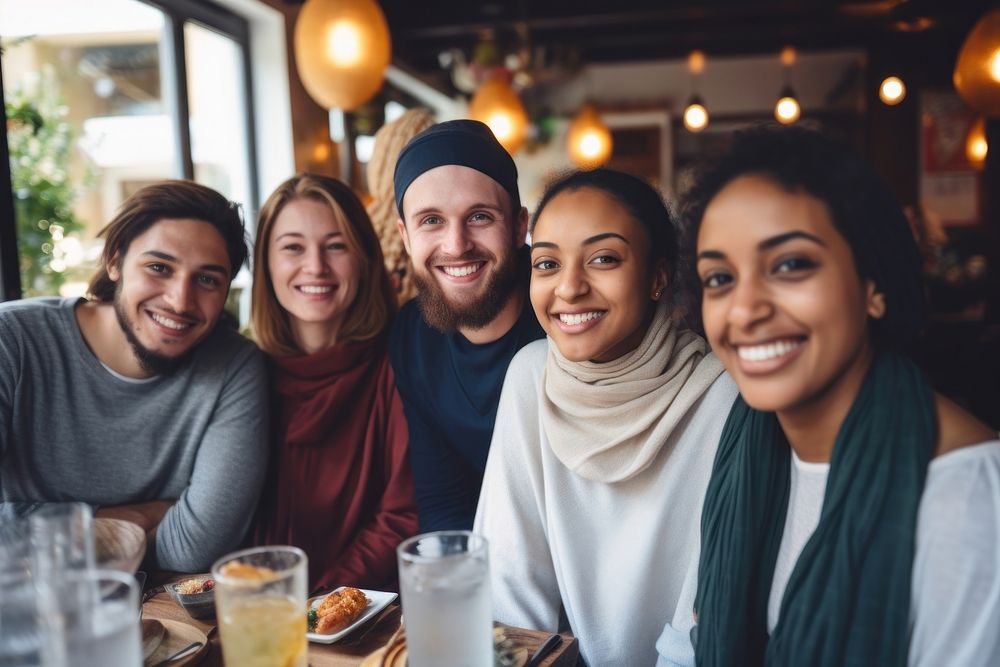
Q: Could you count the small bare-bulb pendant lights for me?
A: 3